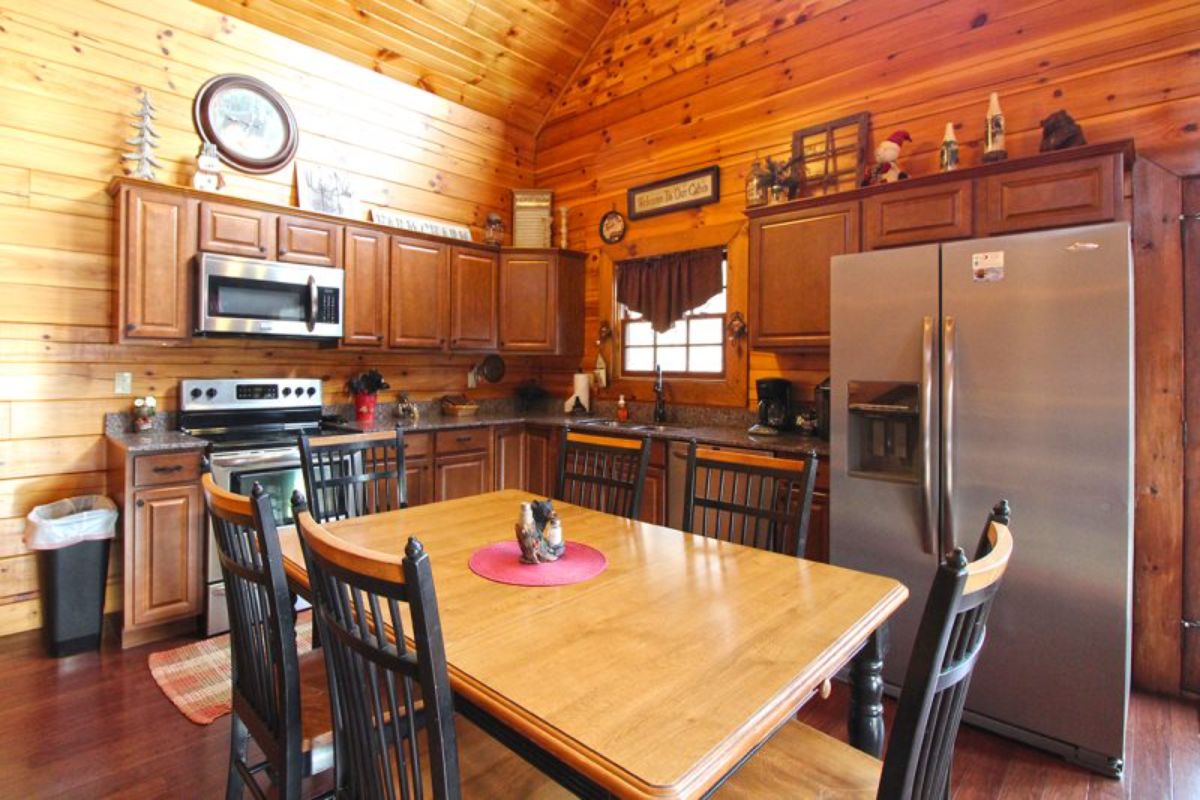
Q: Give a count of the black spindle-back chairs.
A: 6